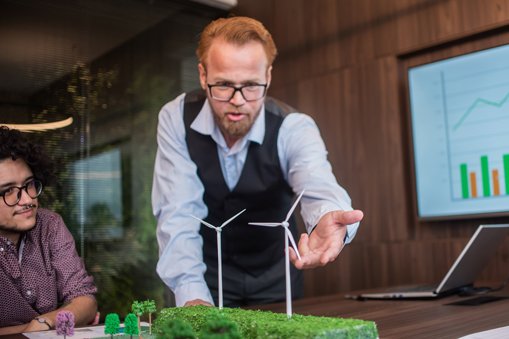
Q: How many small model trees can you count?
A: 5